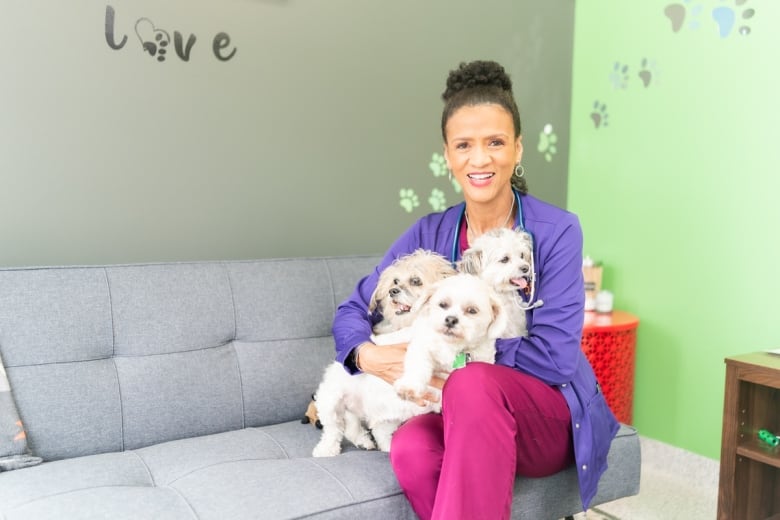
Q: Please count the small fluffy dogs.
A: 3